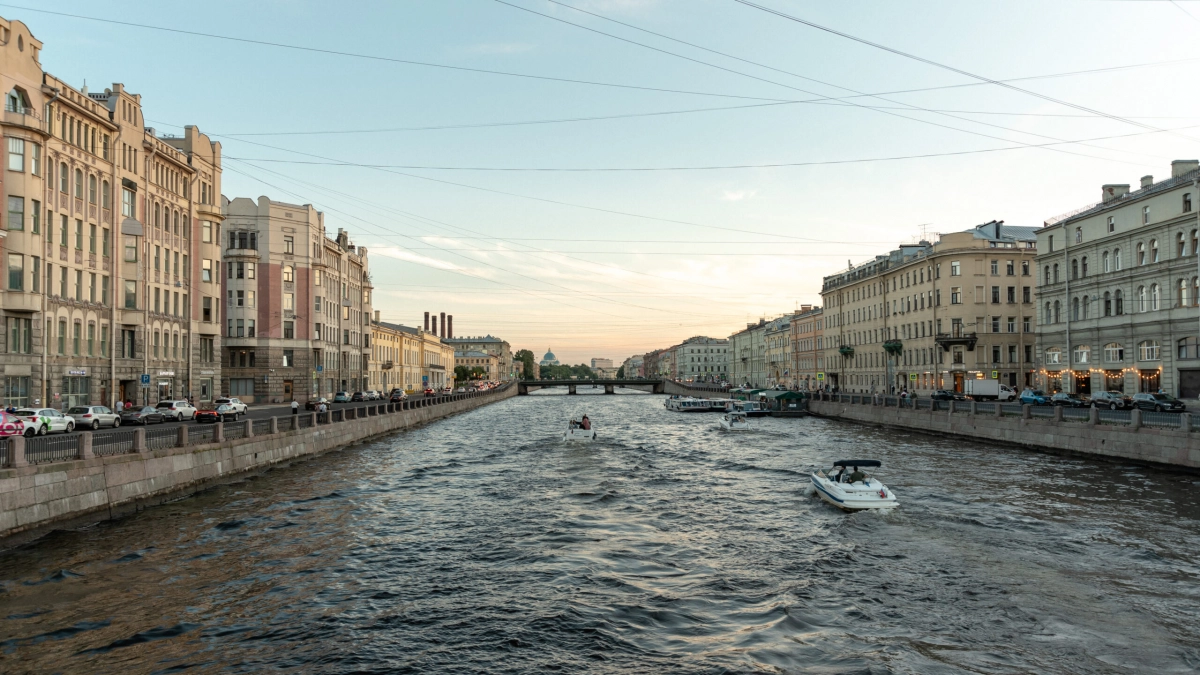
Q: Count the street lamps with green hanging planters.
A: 2